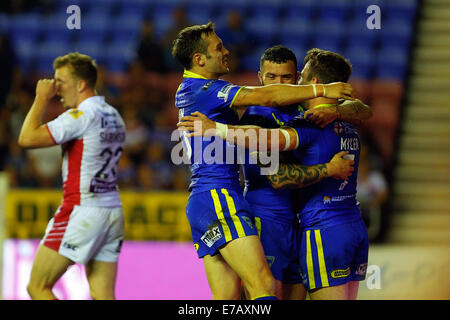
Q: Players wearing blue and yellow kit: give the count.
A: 3